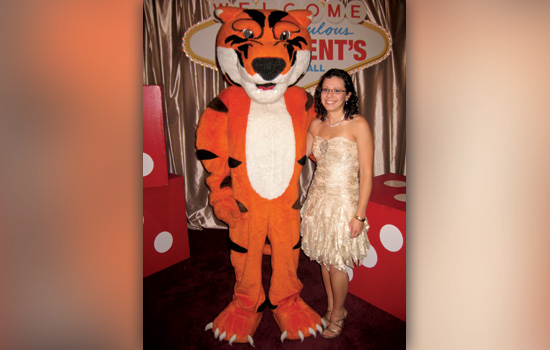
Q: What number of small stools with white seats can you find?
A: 0